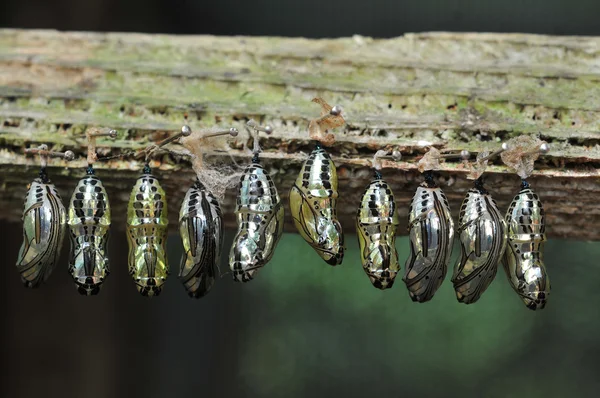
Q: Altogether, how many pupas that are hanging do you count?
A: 10